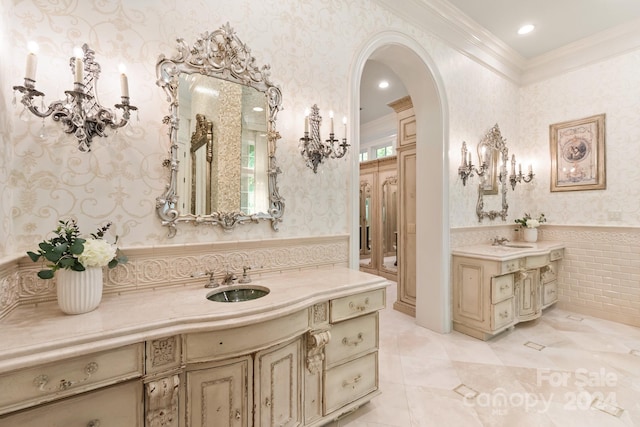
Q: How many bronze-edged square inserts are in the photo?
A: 5